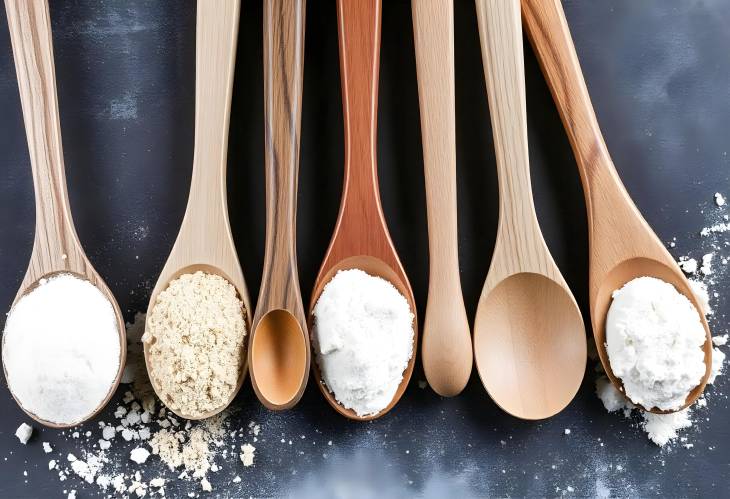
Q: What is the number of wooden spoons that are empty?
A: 3